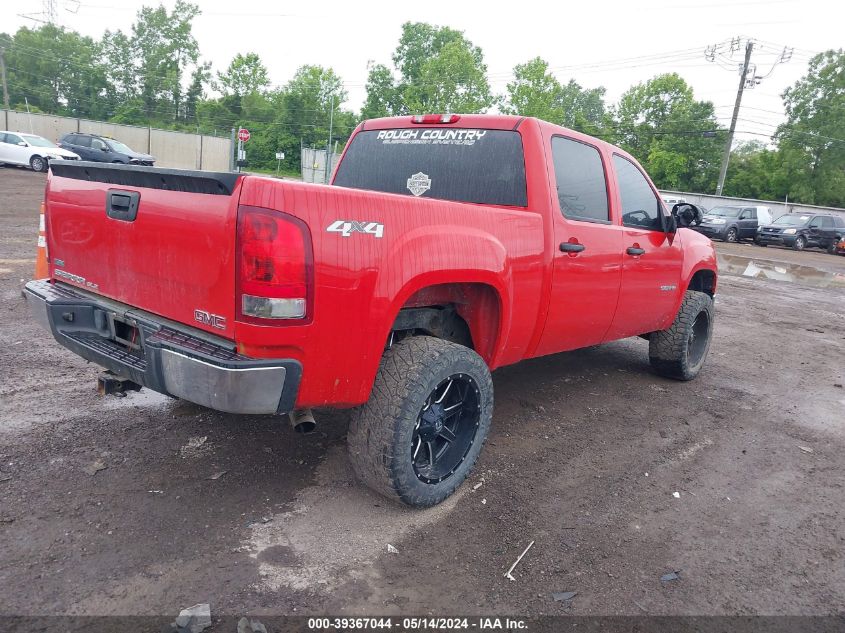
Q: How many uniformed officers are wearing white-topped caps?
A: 0